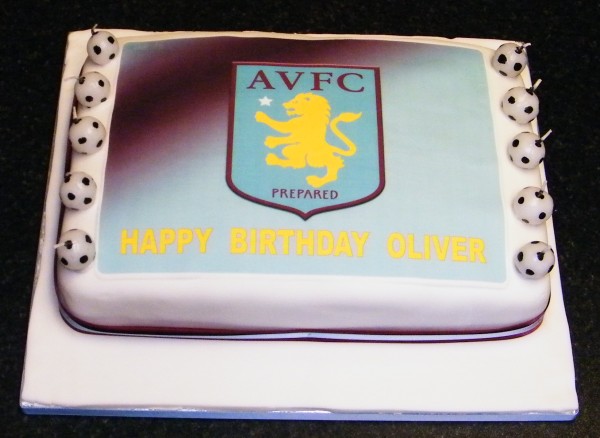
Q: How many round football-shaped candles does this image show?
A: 10